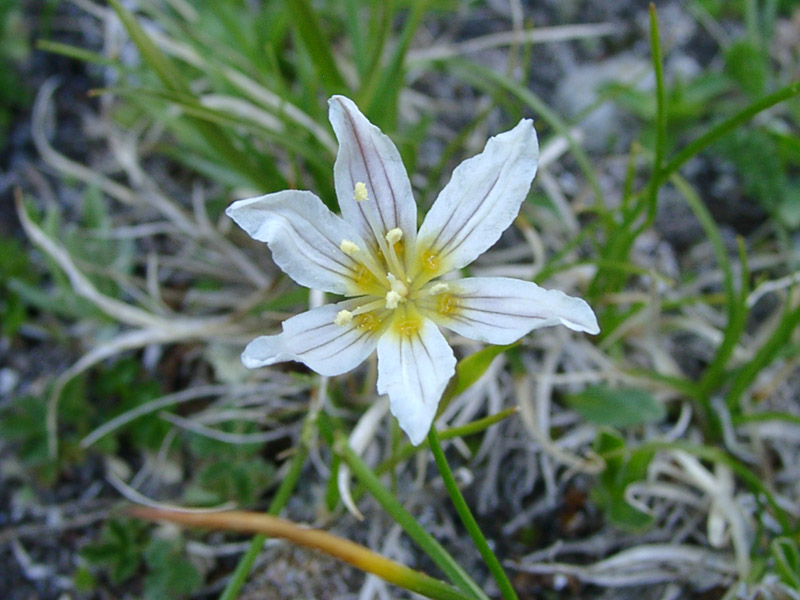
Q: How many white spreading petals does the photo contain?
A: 6